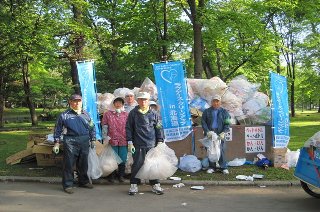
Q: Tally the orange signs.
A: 0